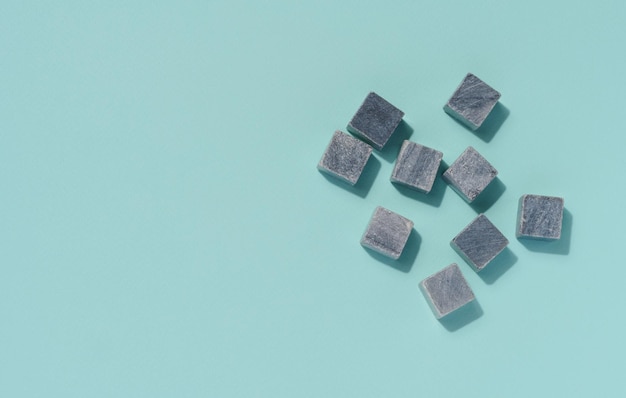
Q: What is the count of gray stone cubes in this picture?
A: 9